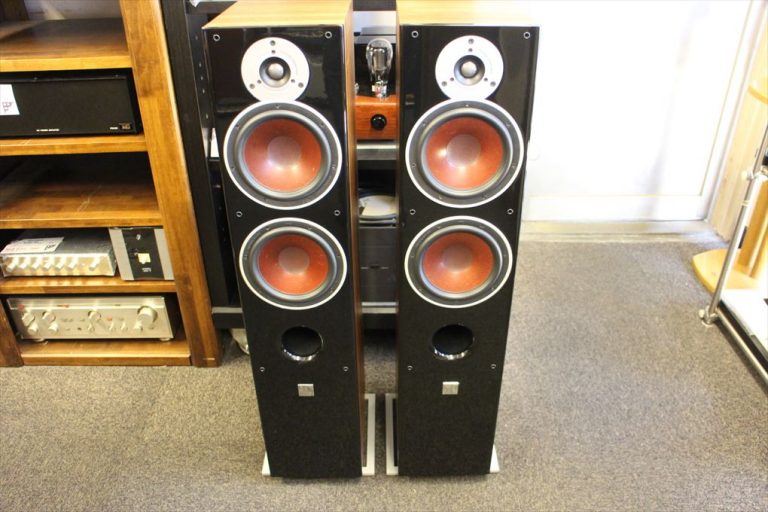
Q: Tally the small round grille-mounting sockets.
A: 12